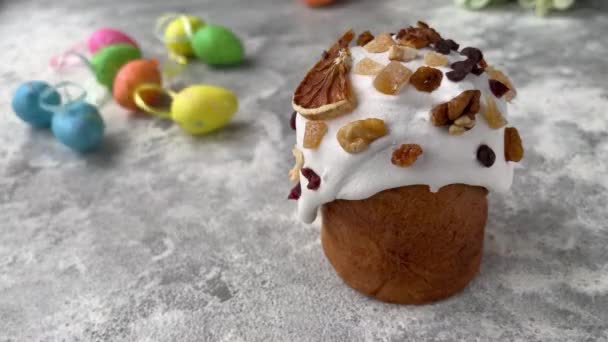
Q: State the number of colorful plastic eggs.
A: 8